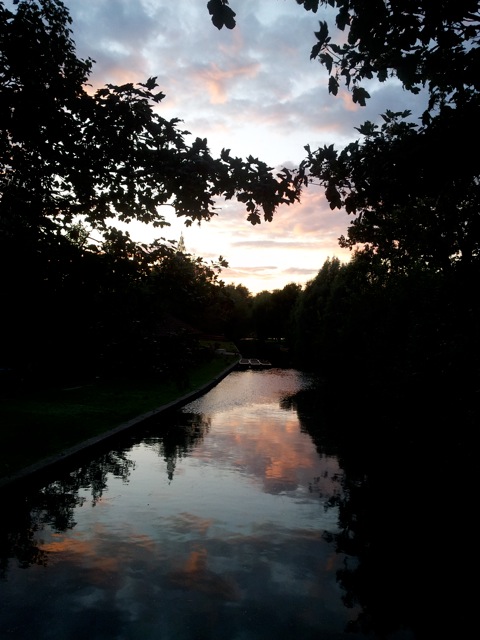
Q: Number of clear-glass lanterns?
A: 0